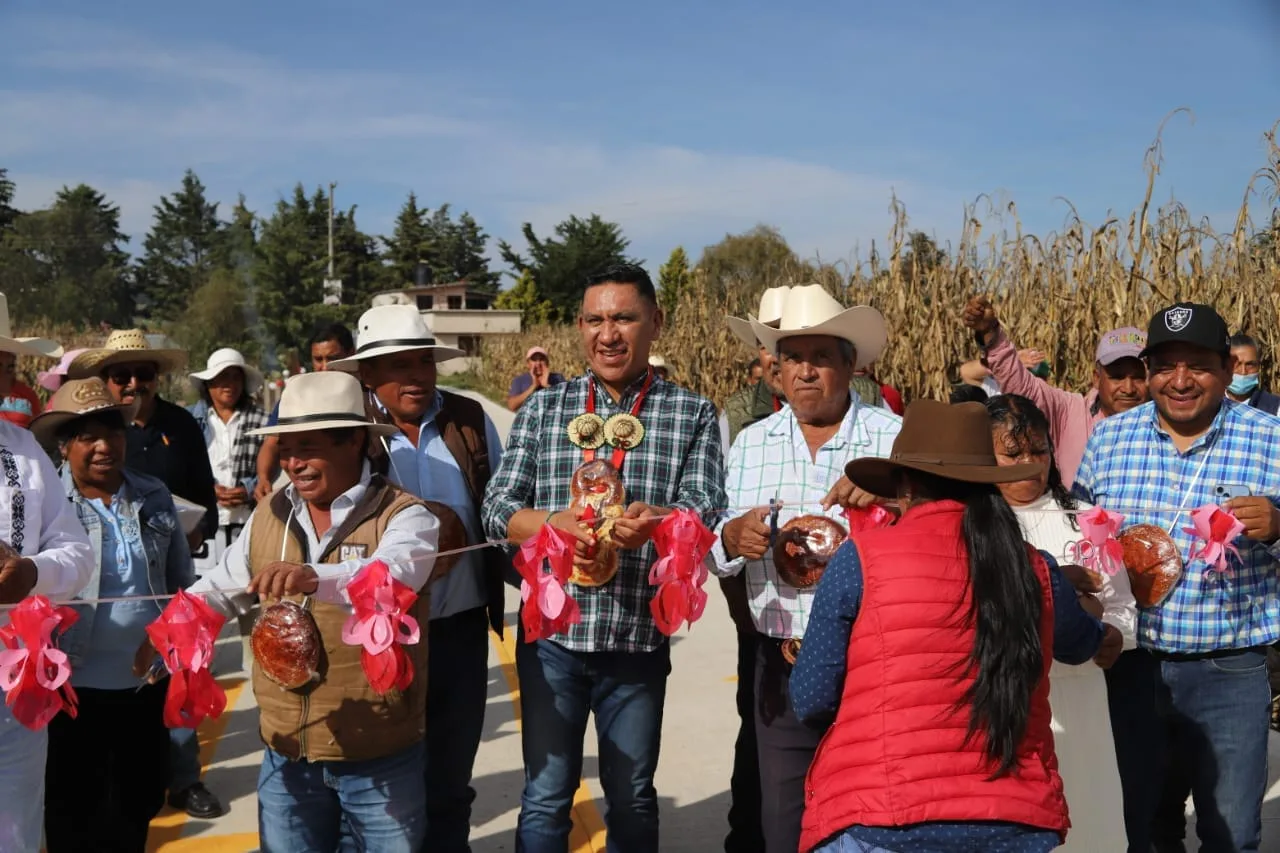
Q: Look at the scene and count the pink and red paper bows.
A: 8